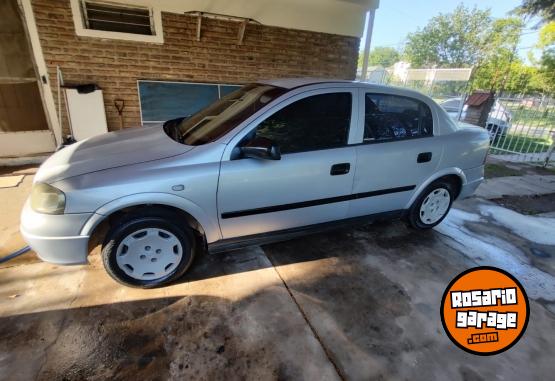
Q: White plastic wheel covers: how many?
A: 2